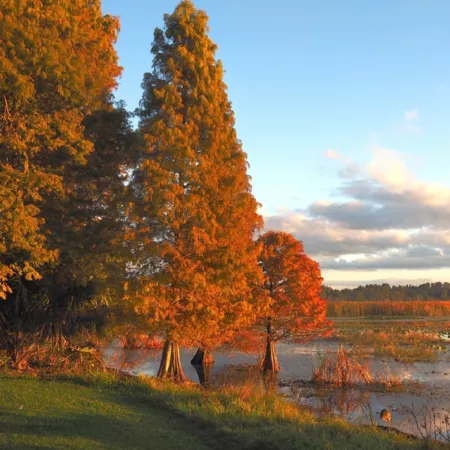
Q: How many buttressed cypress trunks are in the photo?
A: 3